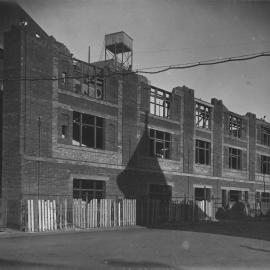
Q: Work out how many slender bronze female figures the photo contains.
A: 0